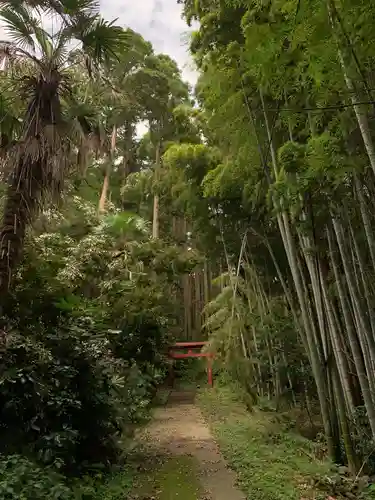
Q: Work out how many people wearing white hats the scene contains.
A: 0